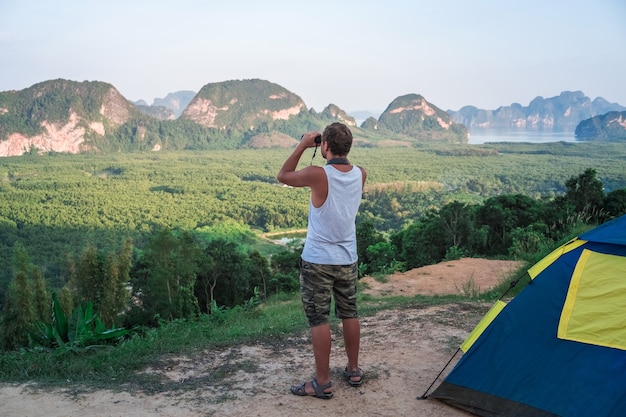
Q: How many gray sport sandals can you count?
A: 2